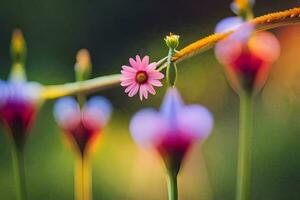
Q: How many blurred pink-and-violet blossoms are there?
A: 4